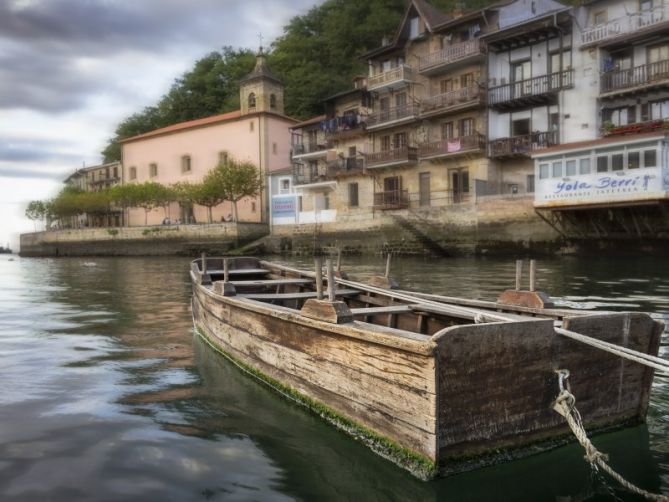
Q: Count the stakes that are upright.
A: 8